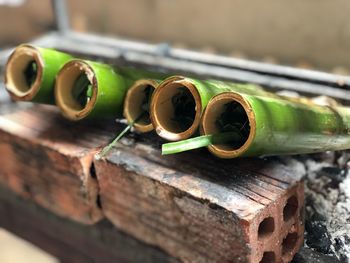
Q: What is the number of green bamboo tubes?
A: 5